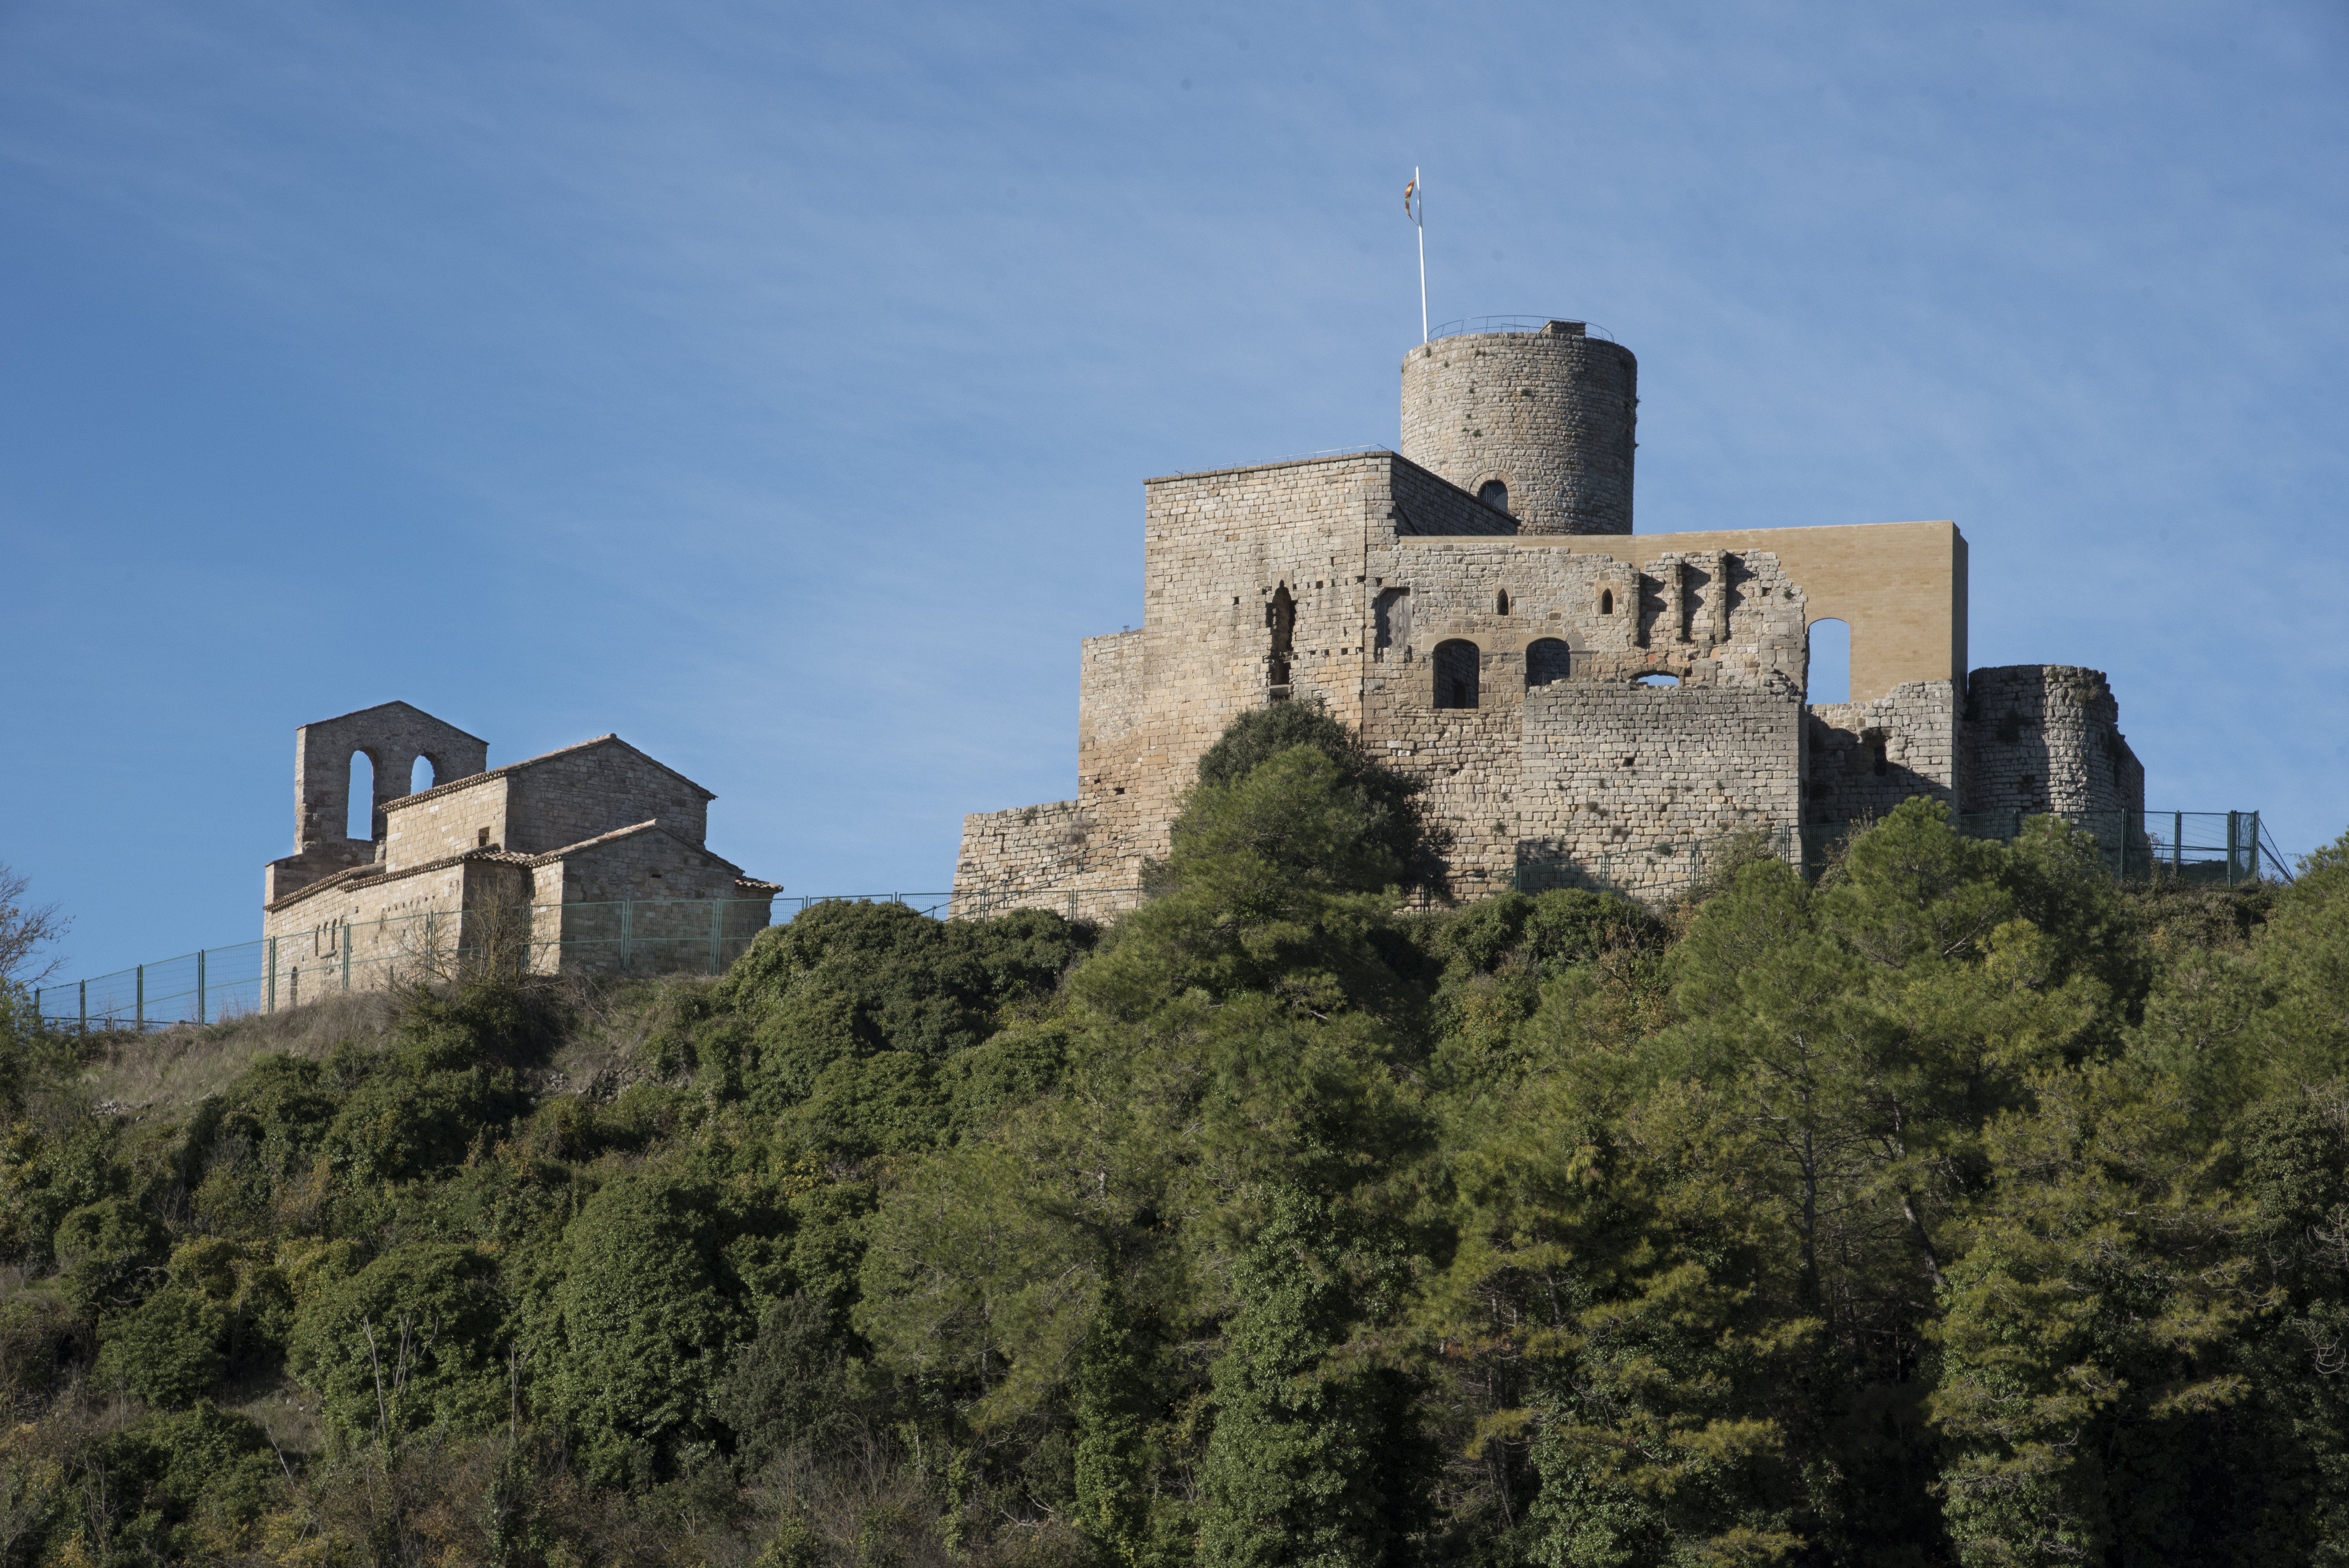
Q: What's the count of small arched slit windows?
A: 2